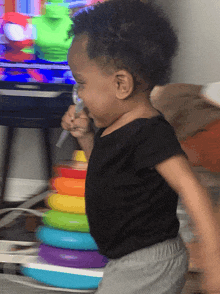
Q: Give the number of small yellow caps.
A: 1